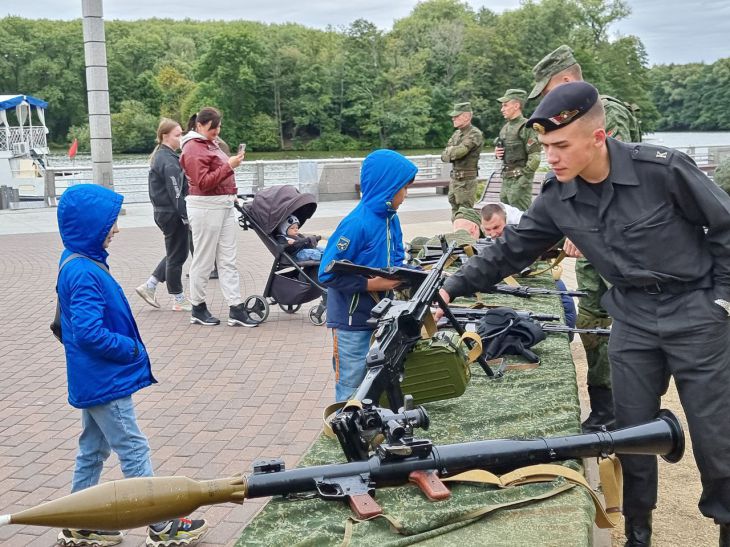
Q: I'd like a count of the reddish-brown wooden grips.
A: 2